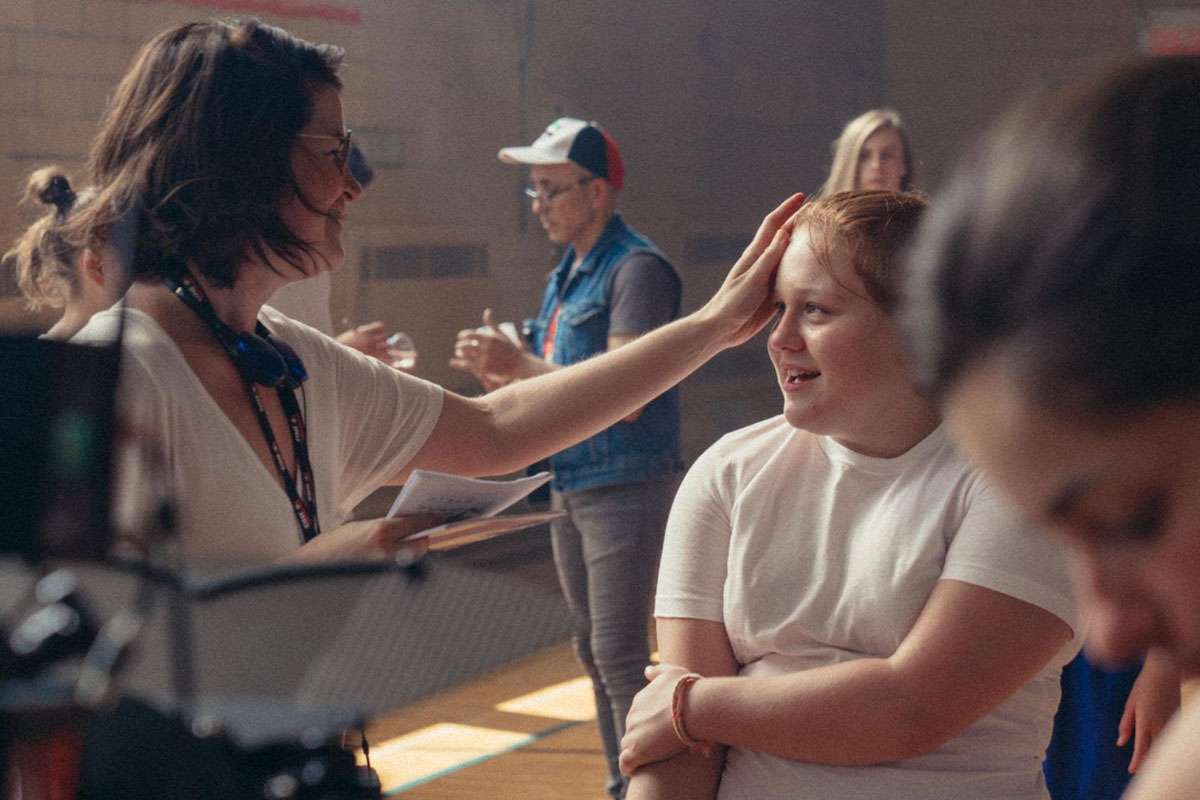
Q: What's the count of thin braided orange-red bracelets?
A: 1